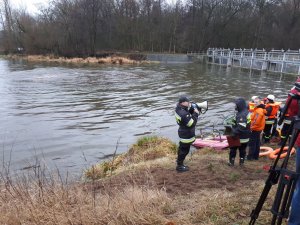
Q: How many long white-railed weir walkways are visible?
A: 1